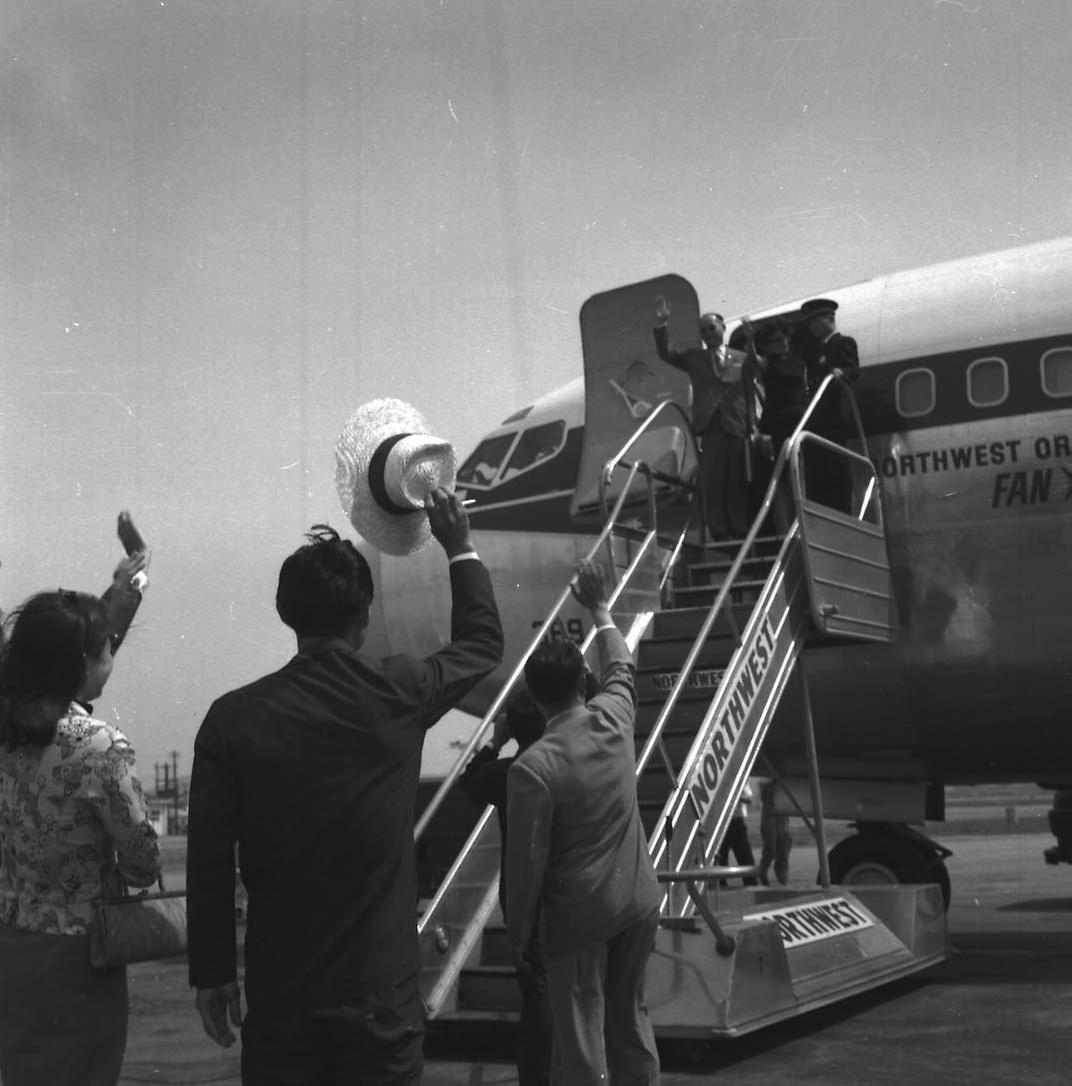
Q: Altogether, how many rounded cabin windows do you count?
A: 3